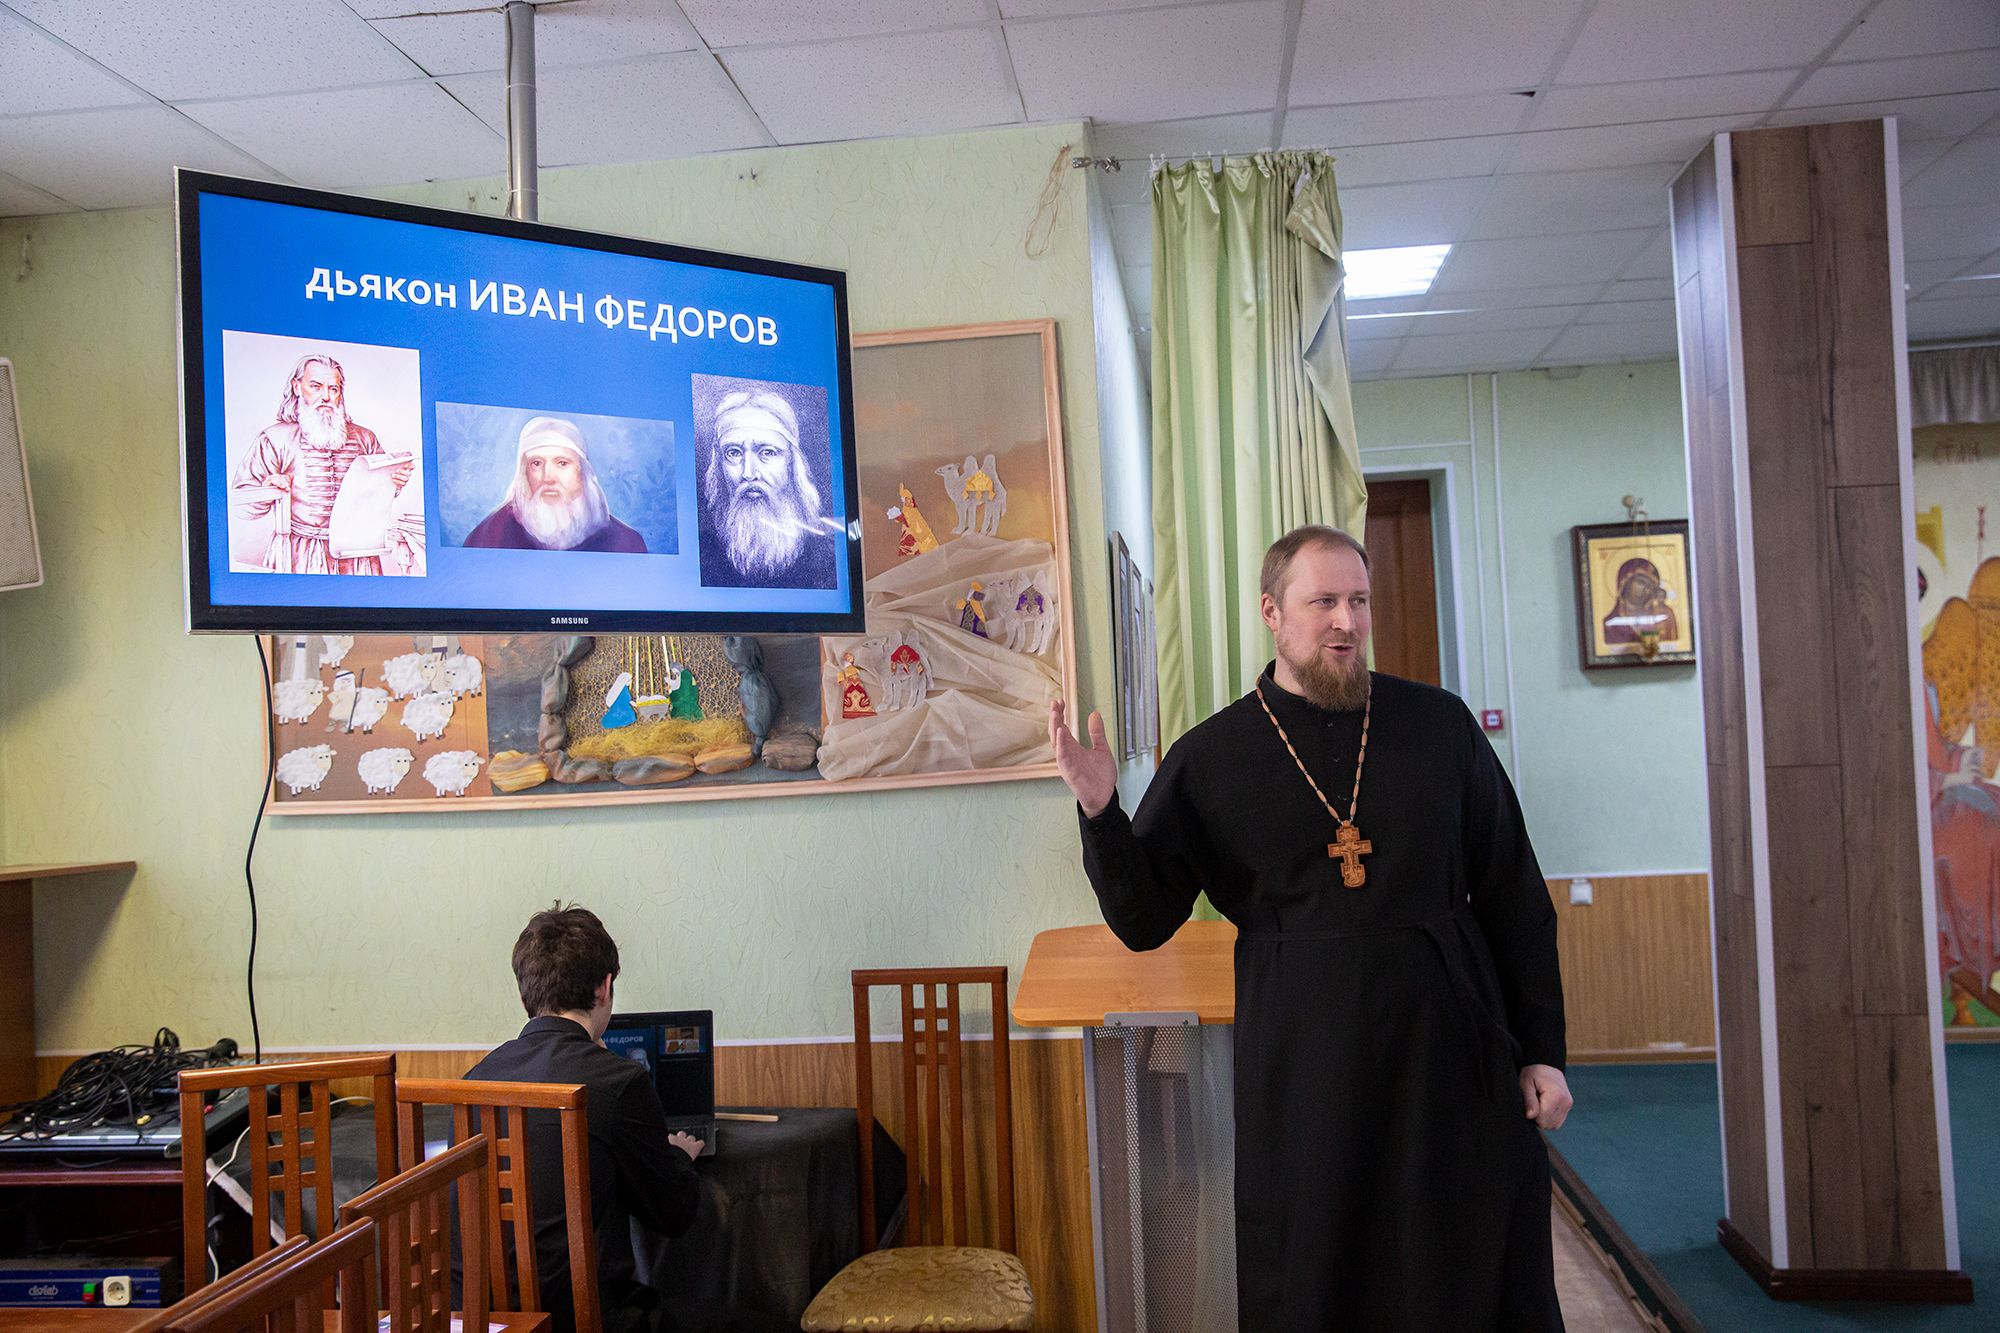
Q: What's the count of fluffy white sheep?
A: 9